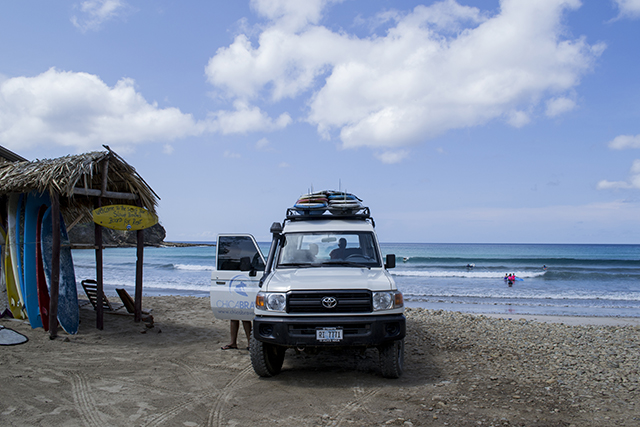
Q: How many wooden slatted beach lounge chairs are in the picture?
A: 2